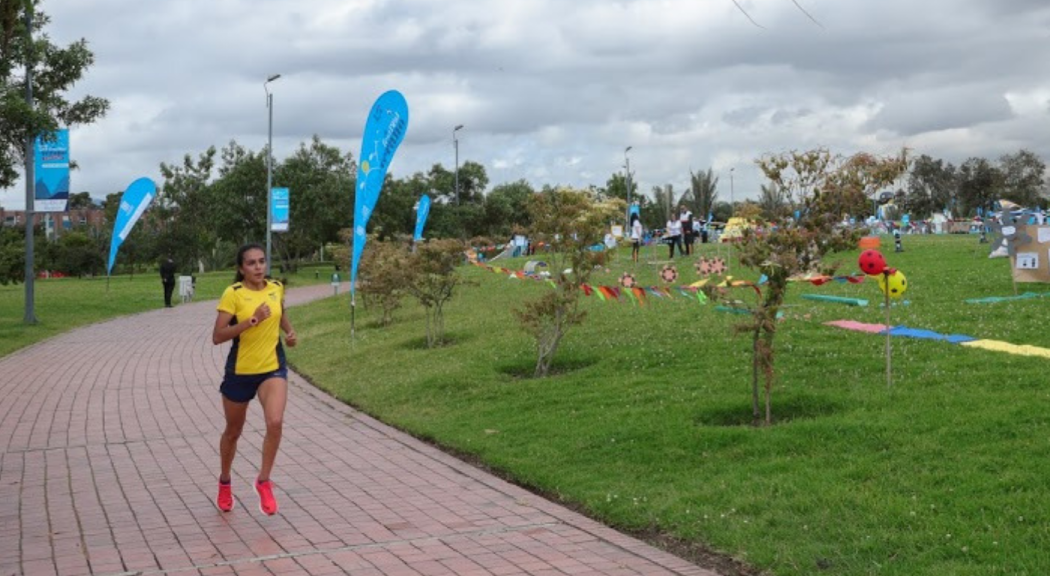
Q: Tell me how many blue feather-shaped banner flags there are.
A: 3